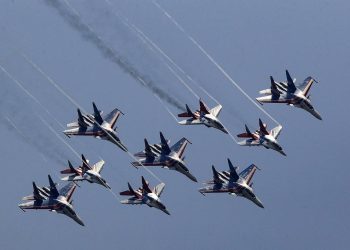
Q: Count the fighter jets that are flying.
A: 9